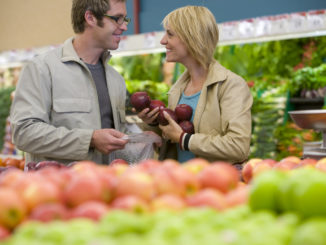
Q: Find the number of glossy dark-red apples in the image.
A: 5